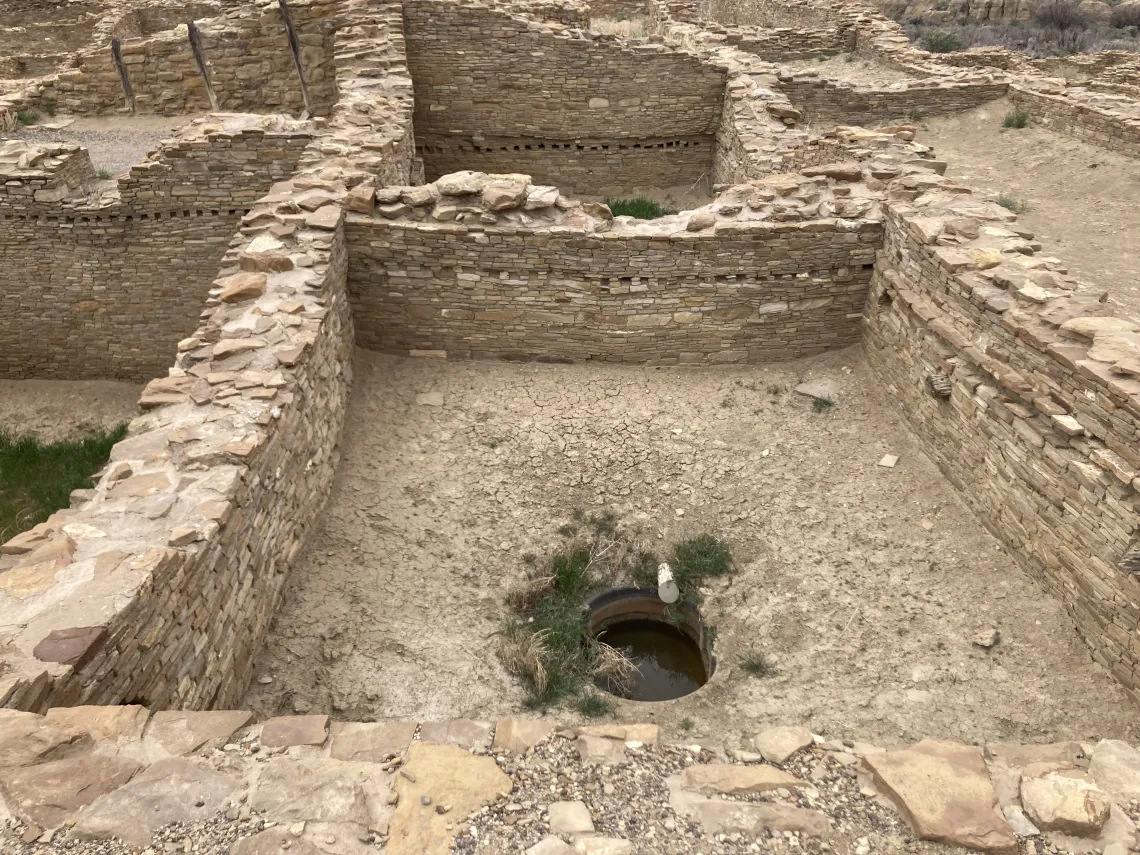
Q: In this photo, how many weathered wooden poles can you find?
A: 3